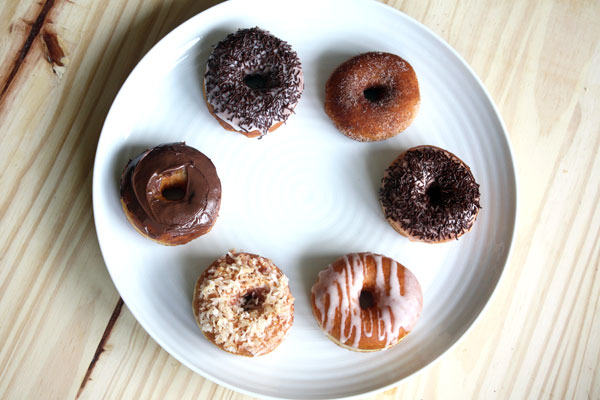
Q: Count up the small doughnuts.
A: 6